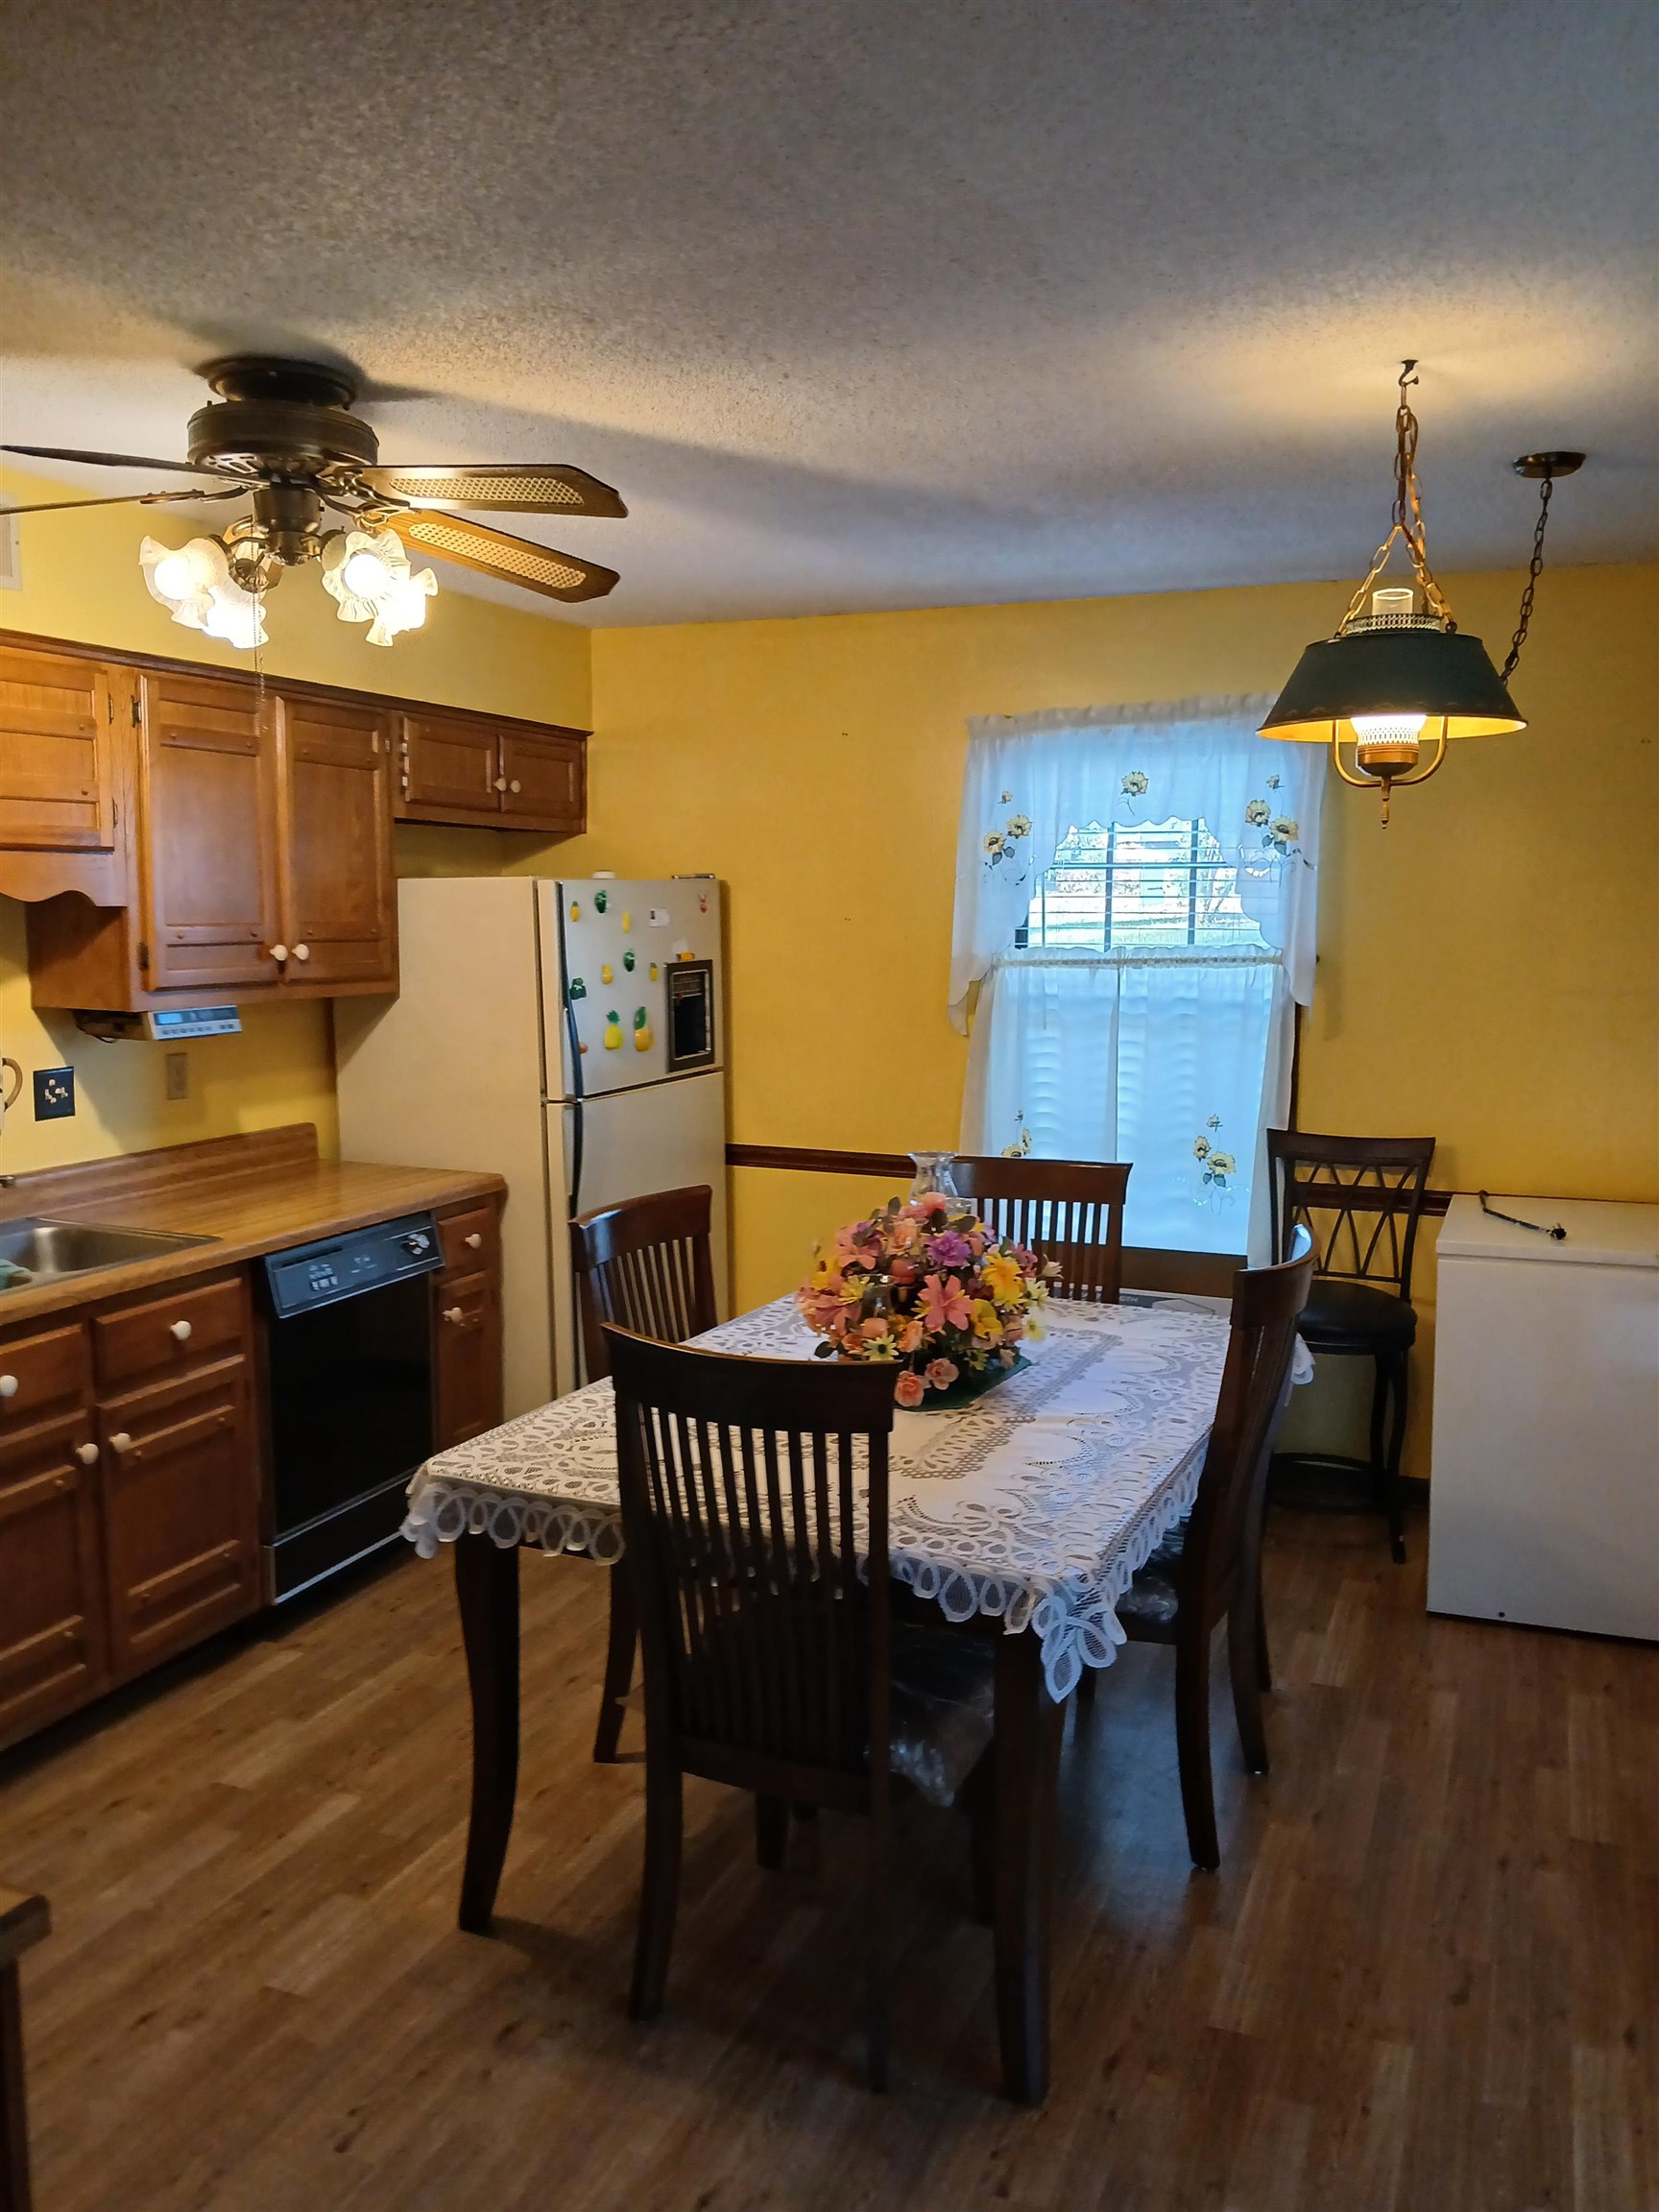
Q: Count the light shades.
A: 5